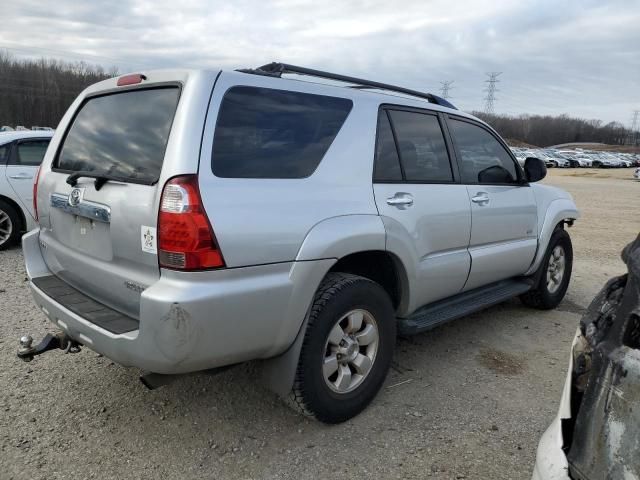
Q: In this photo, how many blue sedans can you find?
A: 0